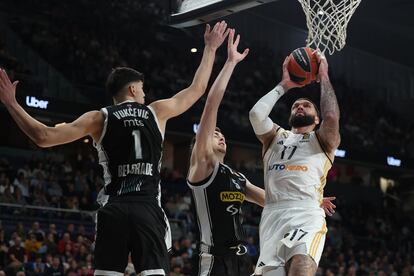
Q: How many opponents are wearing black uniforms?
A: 2